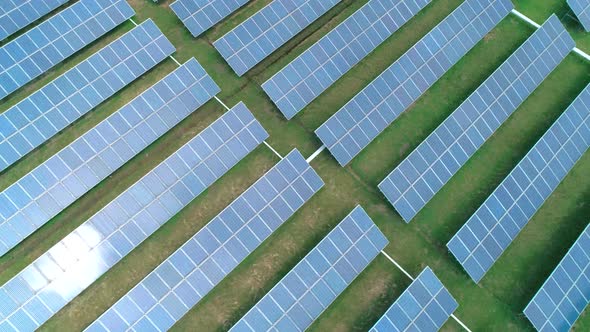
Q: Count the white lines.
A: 9